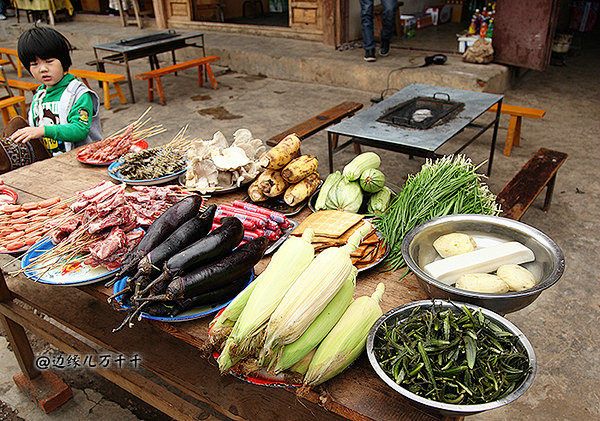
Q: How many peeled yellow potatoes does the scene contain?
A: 3